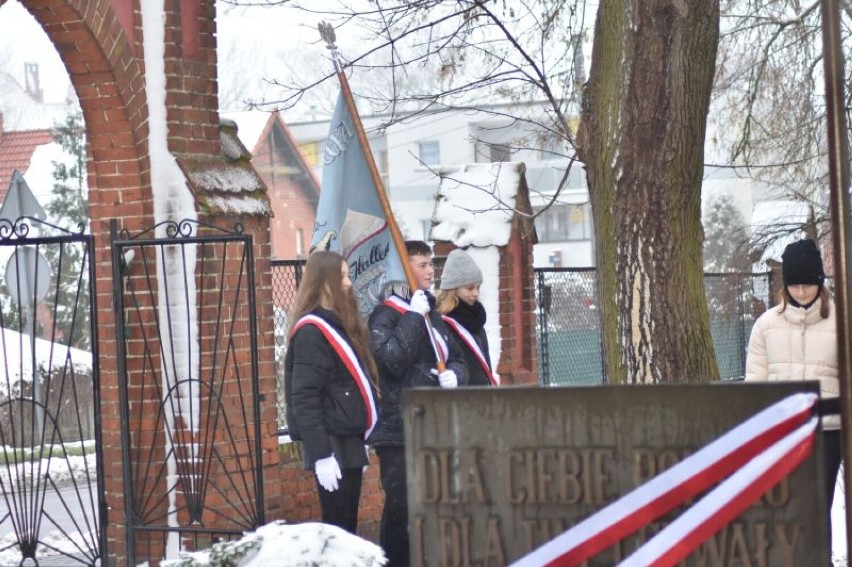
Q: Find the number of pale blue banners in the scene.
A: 1